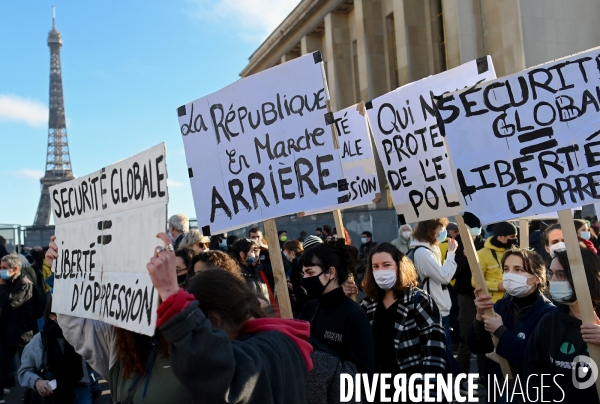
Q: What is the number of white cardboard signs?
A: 5